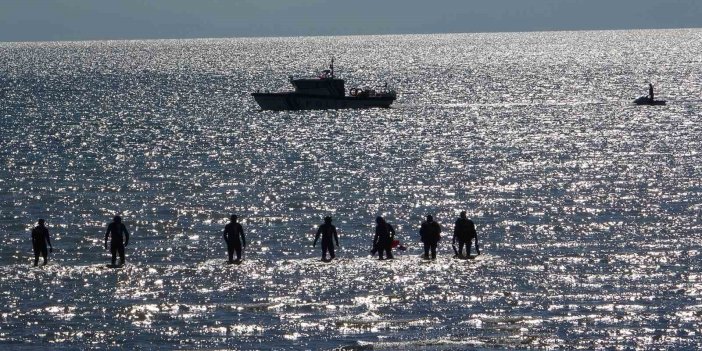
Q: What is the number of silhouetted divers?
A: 7